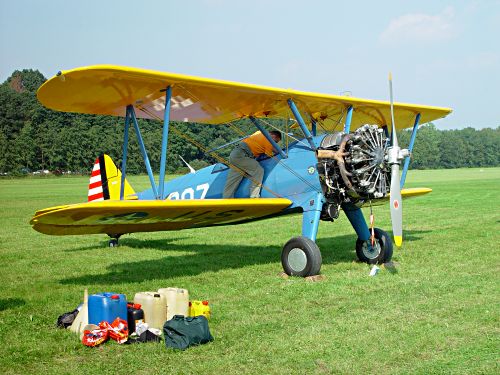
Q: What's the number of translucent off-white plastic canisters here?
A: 2